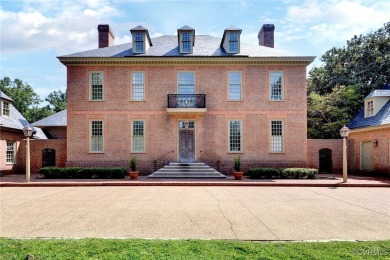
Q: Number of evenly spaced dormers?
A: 3